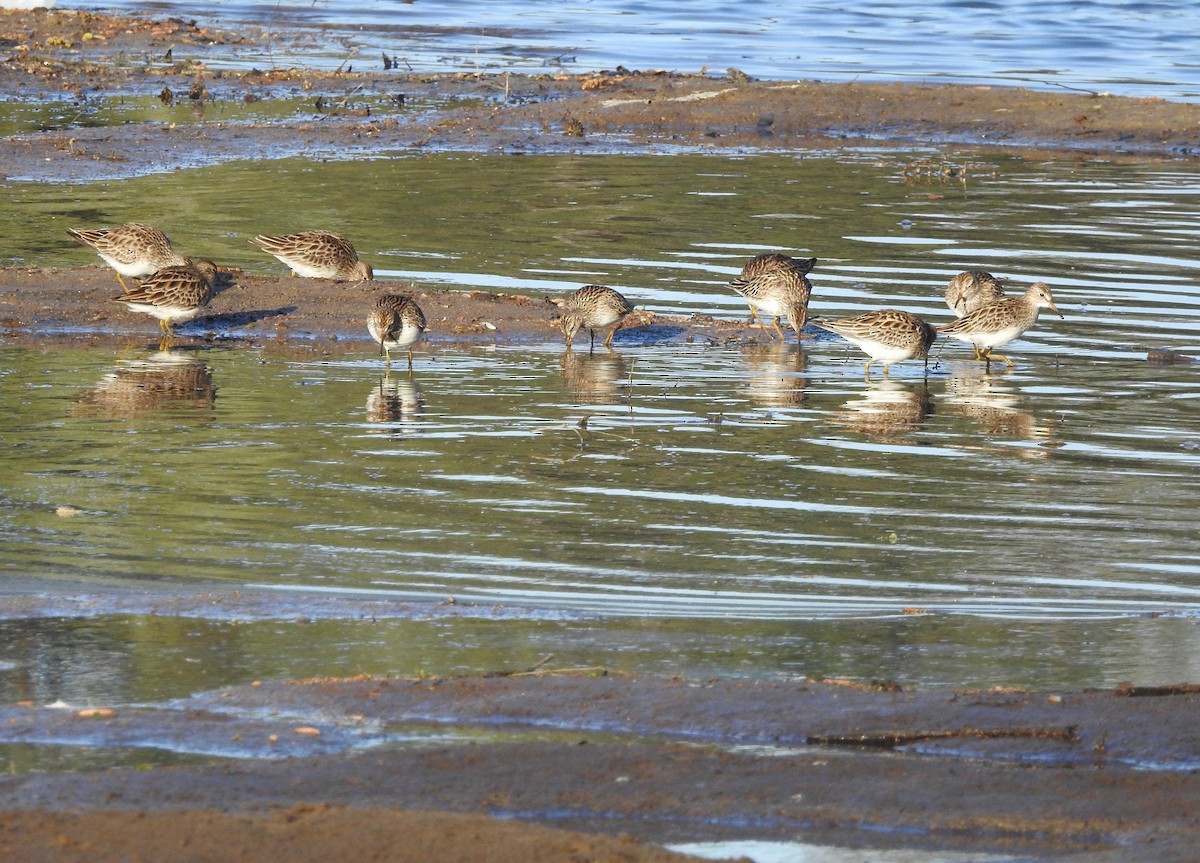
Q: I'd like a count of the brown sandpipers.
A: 10